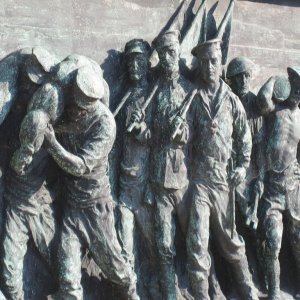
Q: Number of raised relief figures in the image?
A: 7